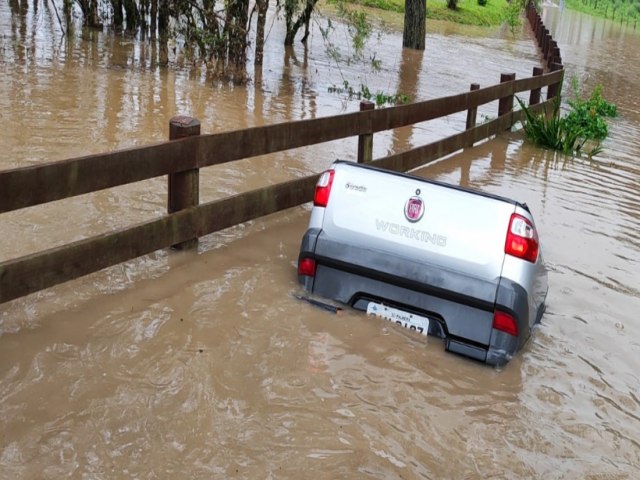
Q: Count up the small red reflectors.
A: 2